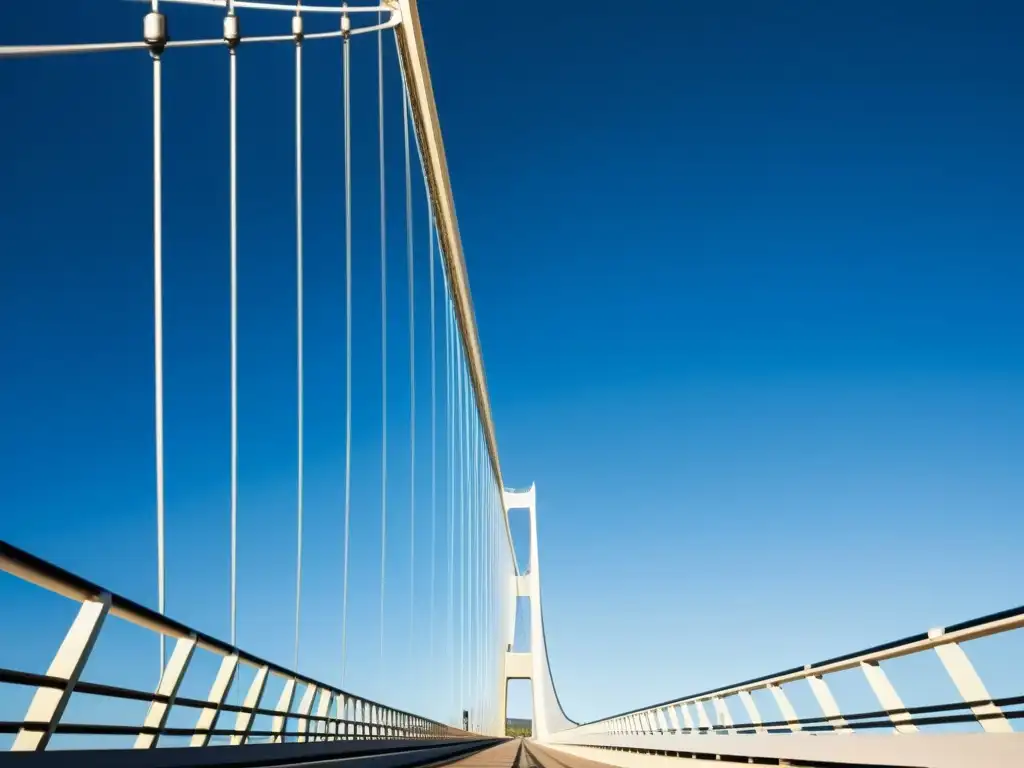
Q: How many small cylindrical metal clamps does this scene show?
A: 4